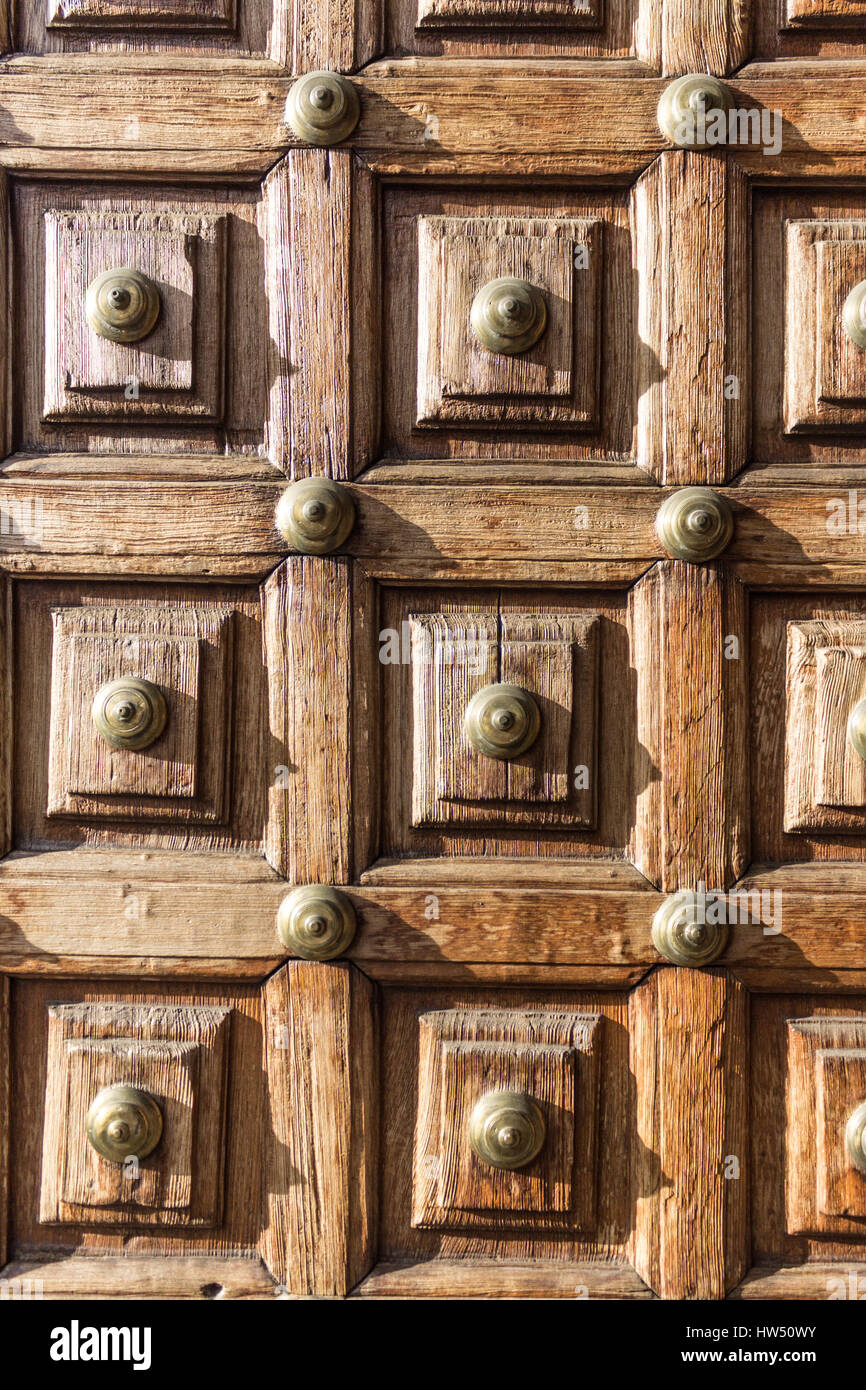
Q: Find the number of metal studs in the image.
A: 15